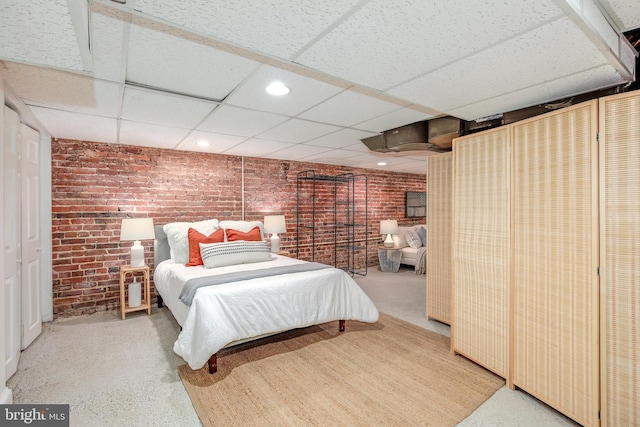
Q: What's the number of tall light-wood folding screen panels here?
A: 4